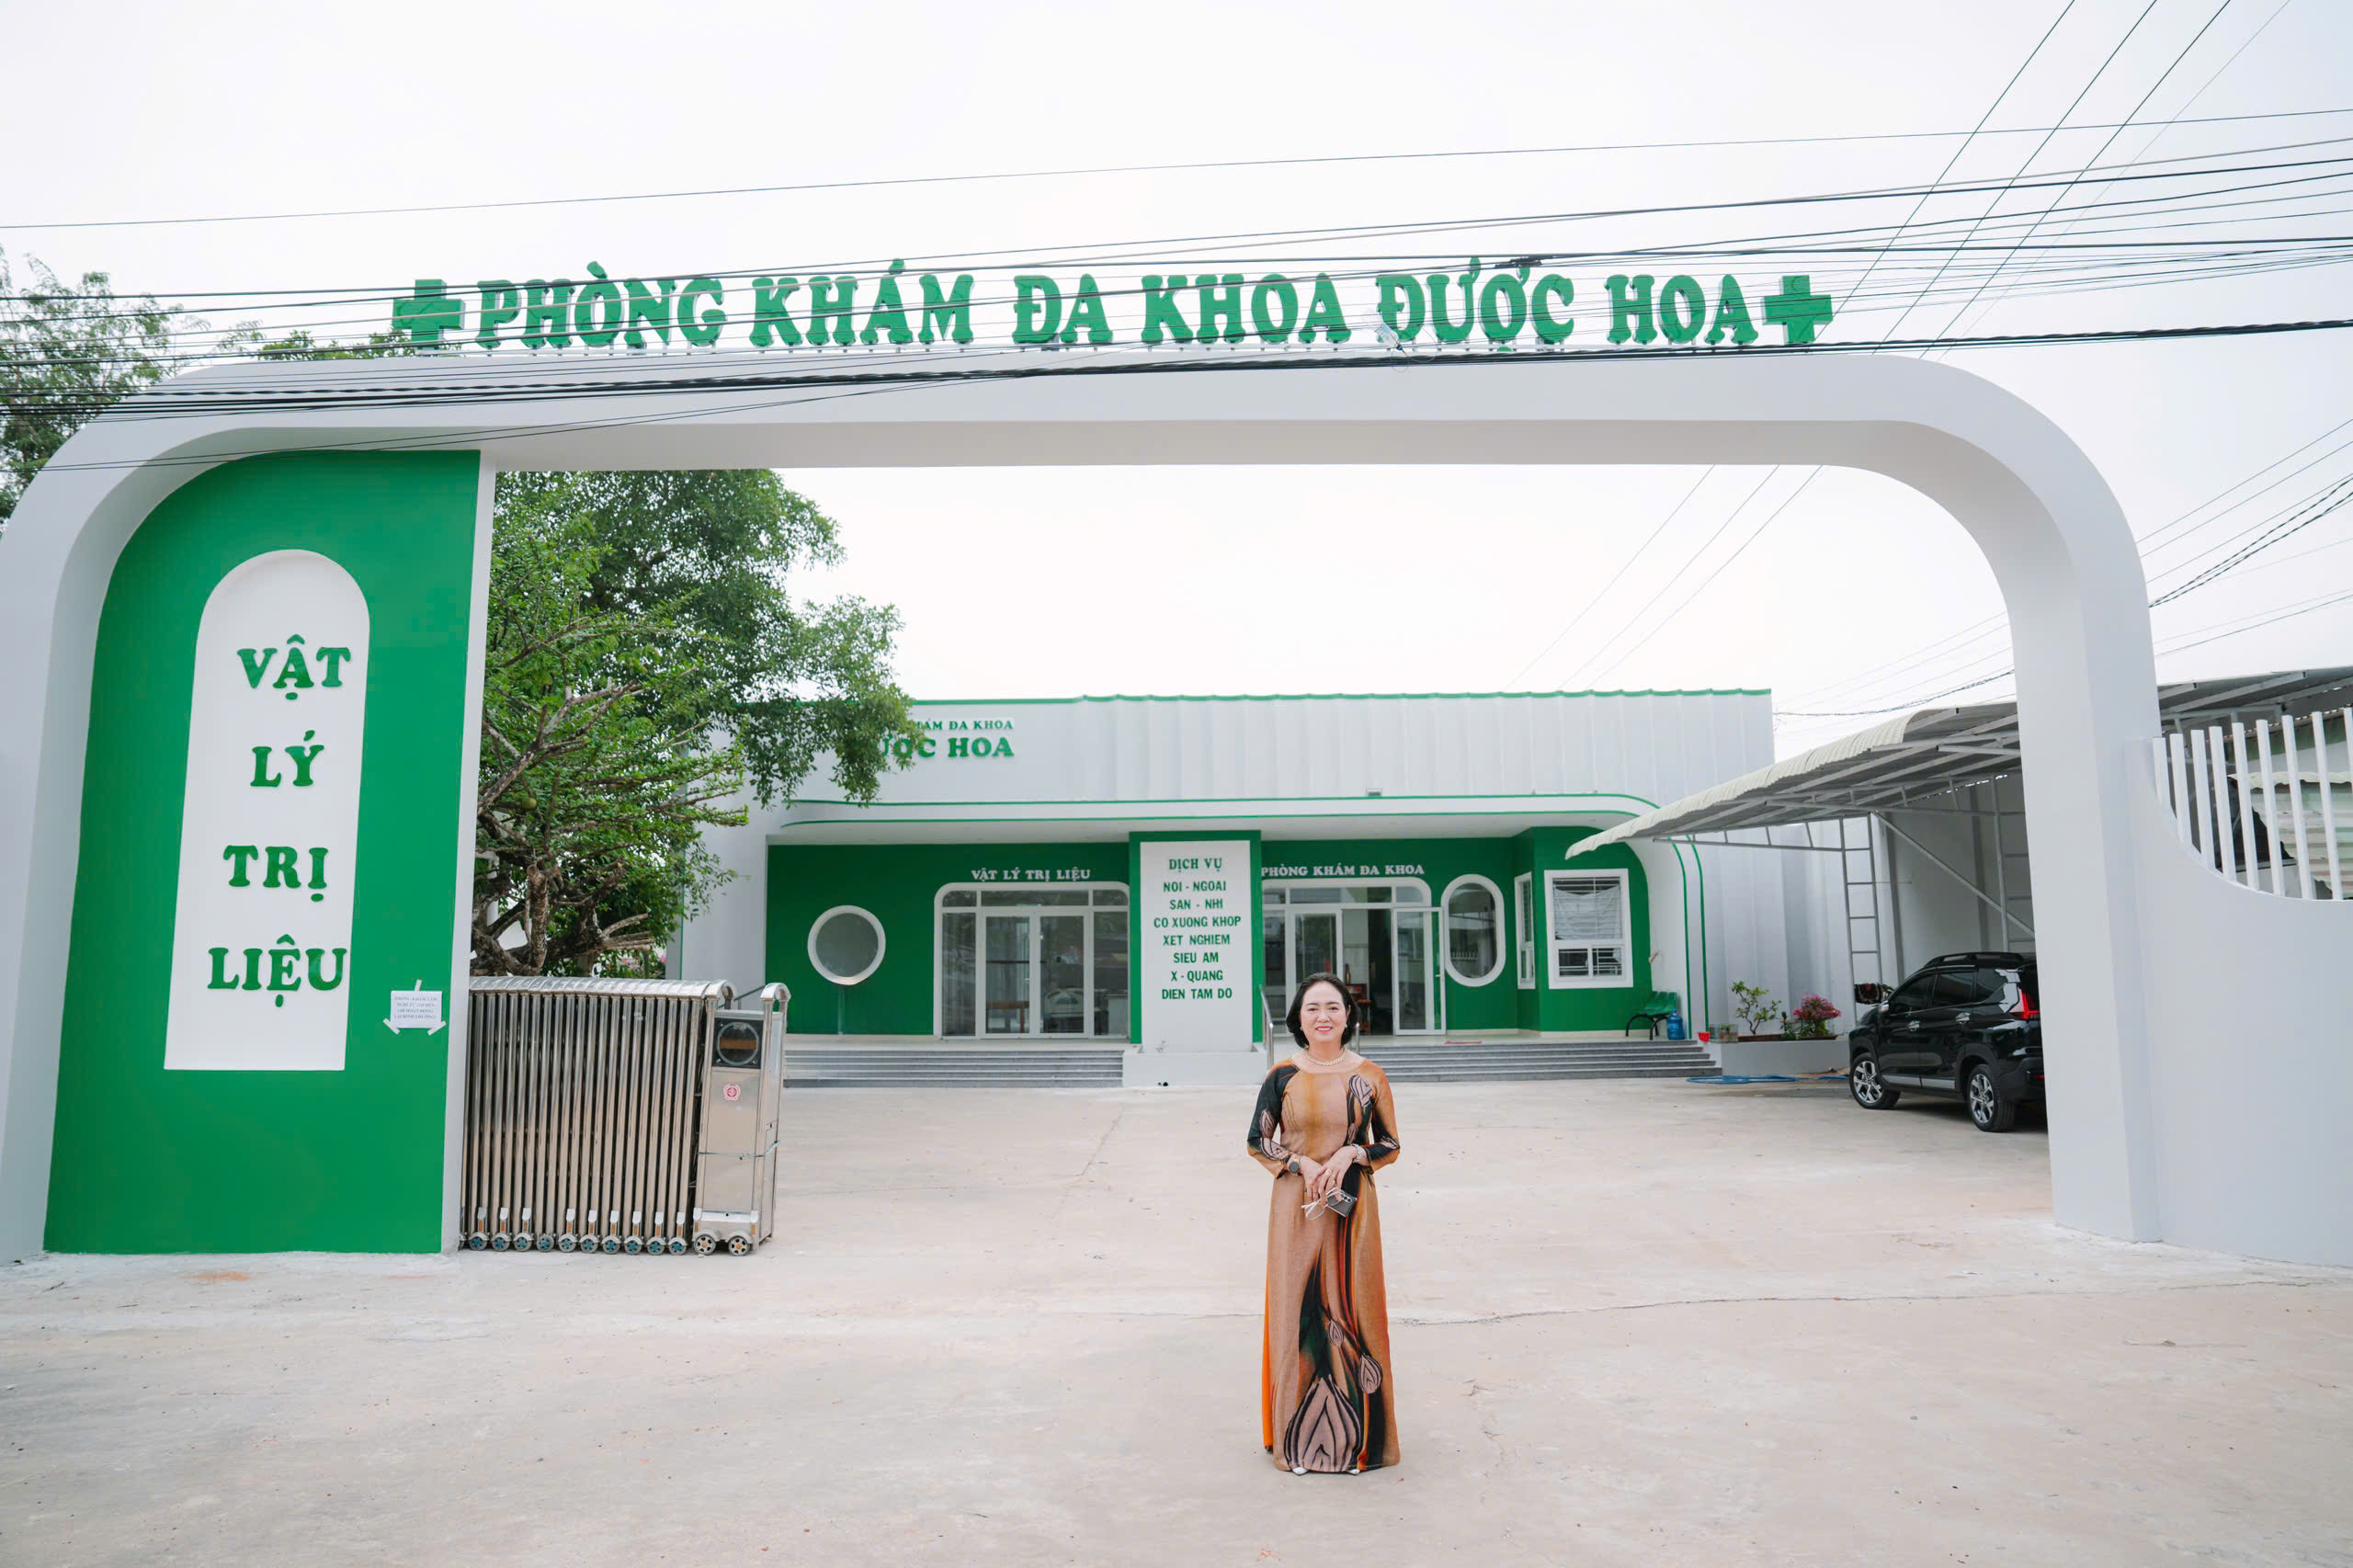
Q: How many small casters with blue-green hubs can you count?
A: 10